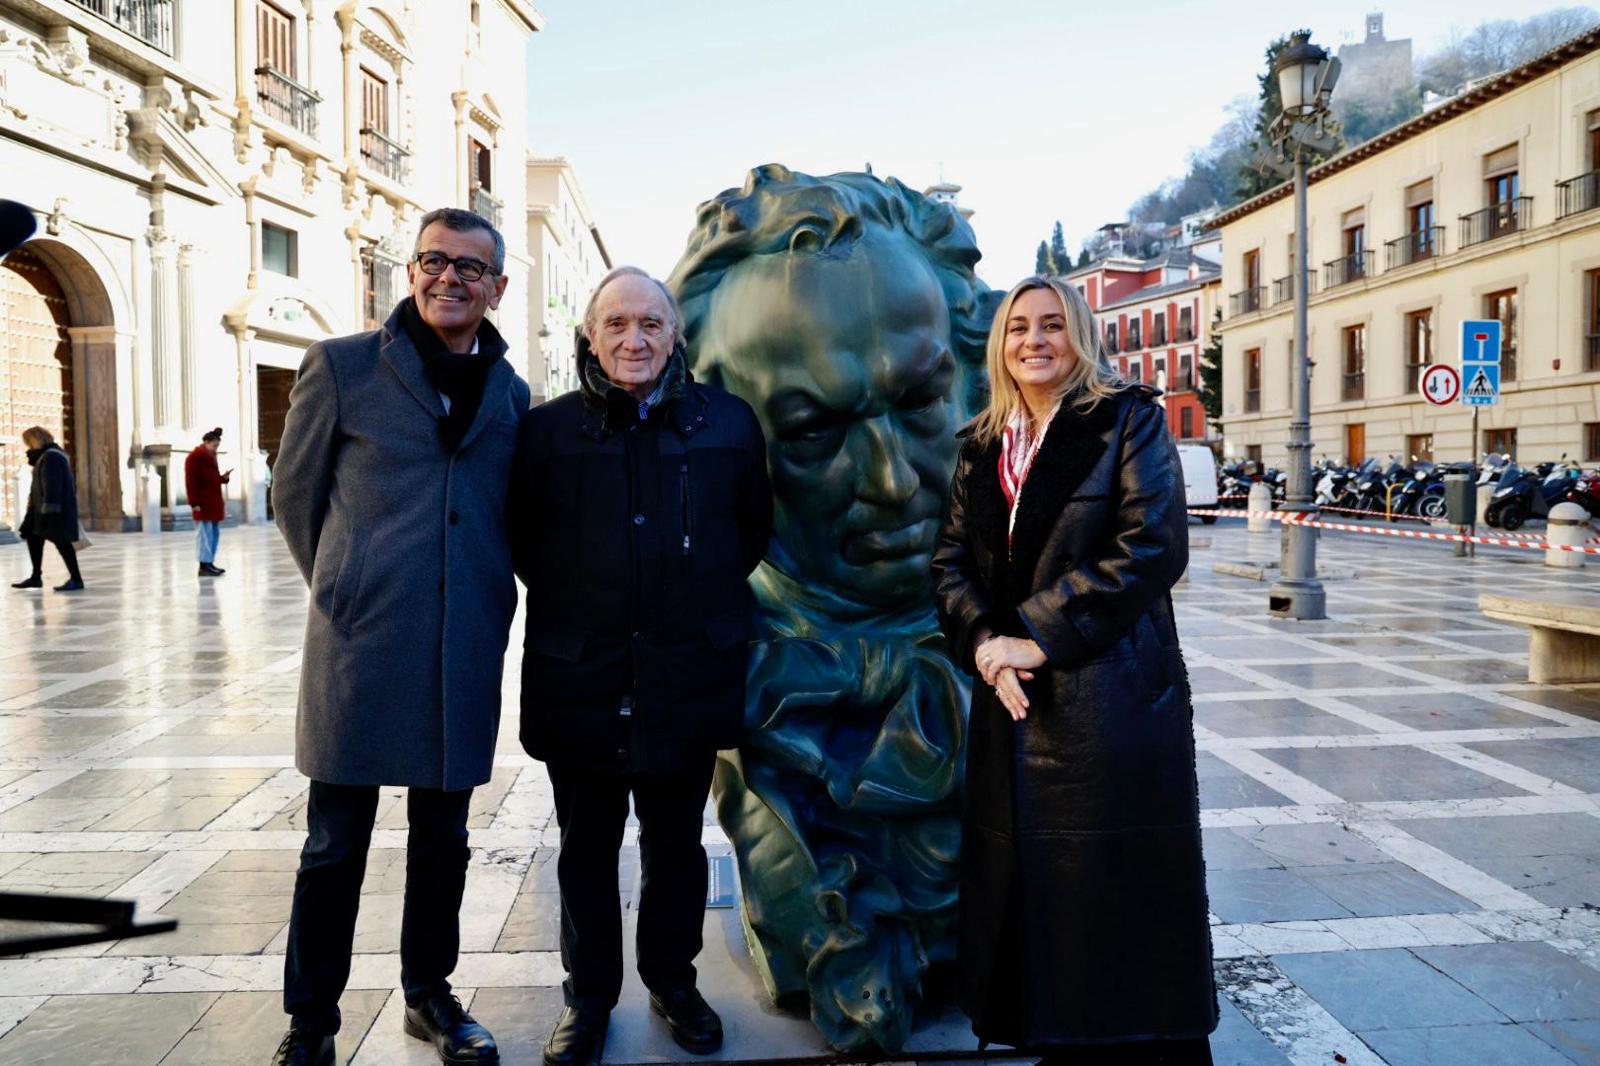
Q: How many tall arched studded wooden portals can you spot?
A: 1